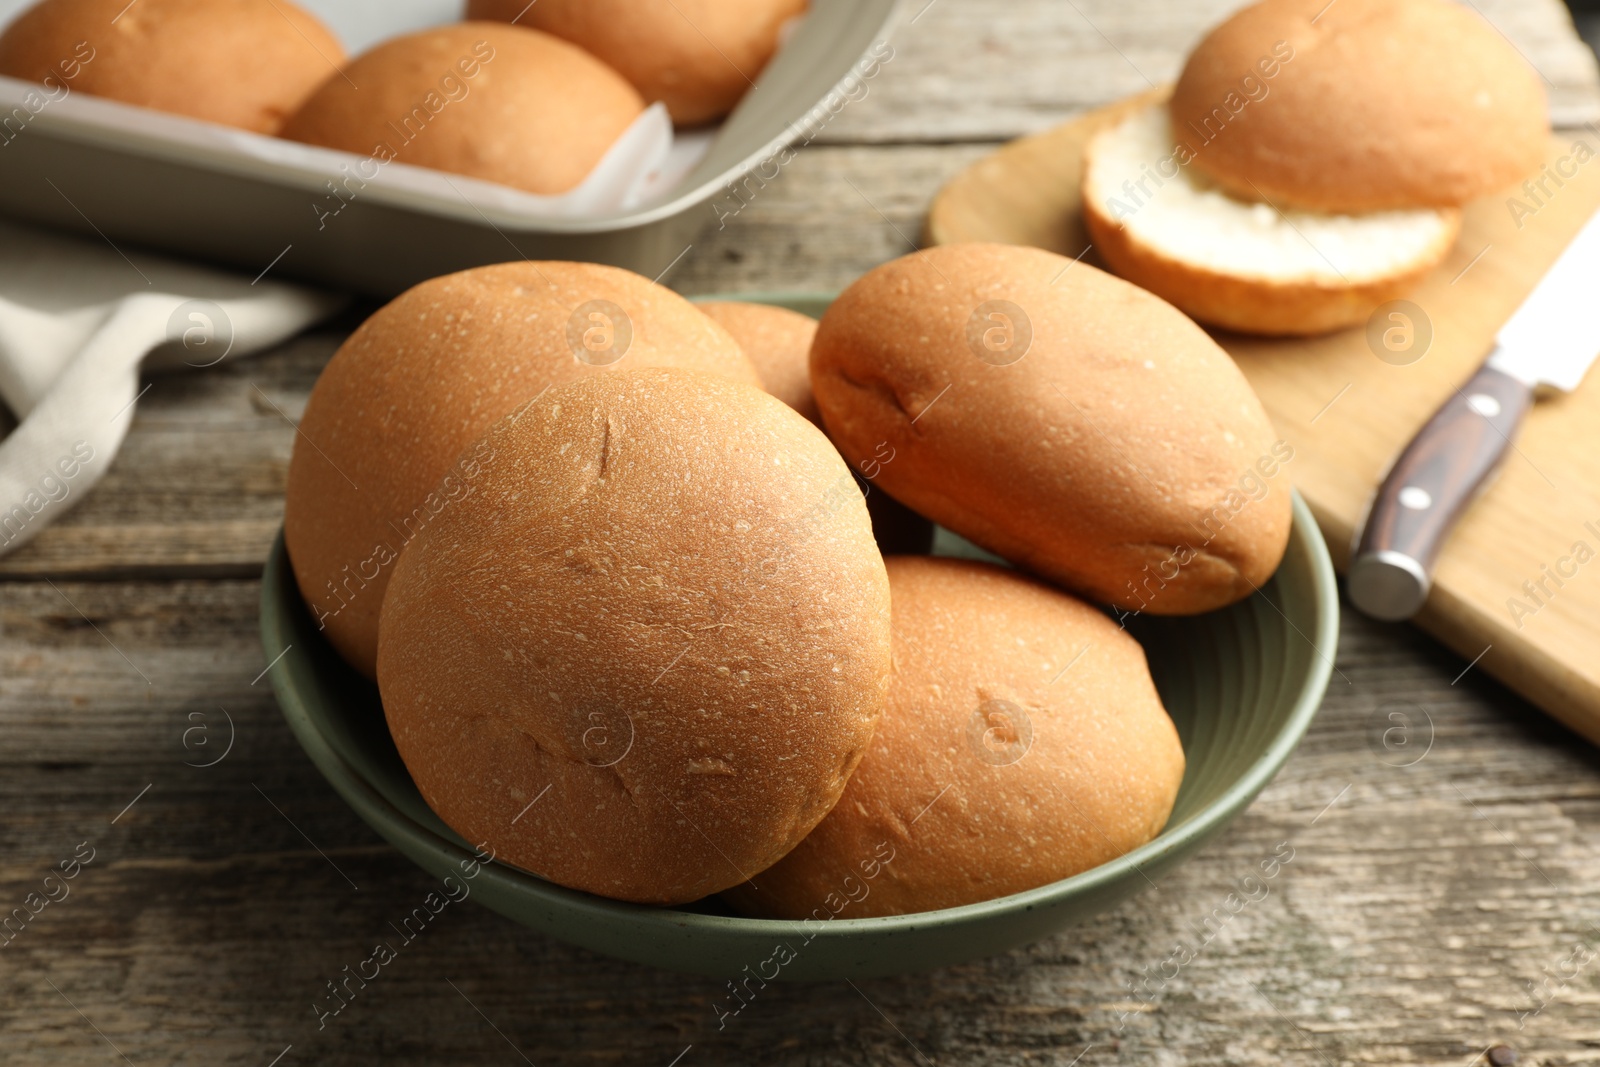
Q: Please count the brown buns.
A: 9